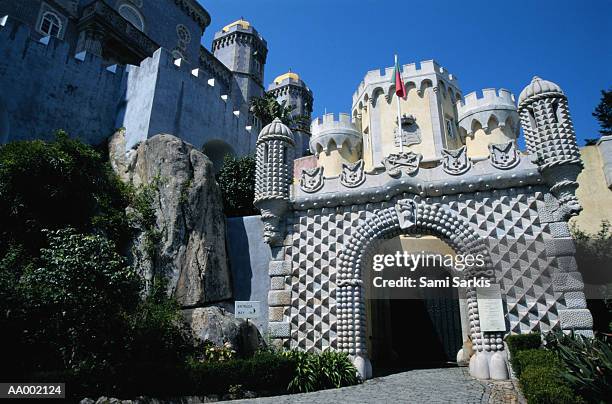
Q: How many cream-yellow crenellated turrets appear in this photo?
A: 3